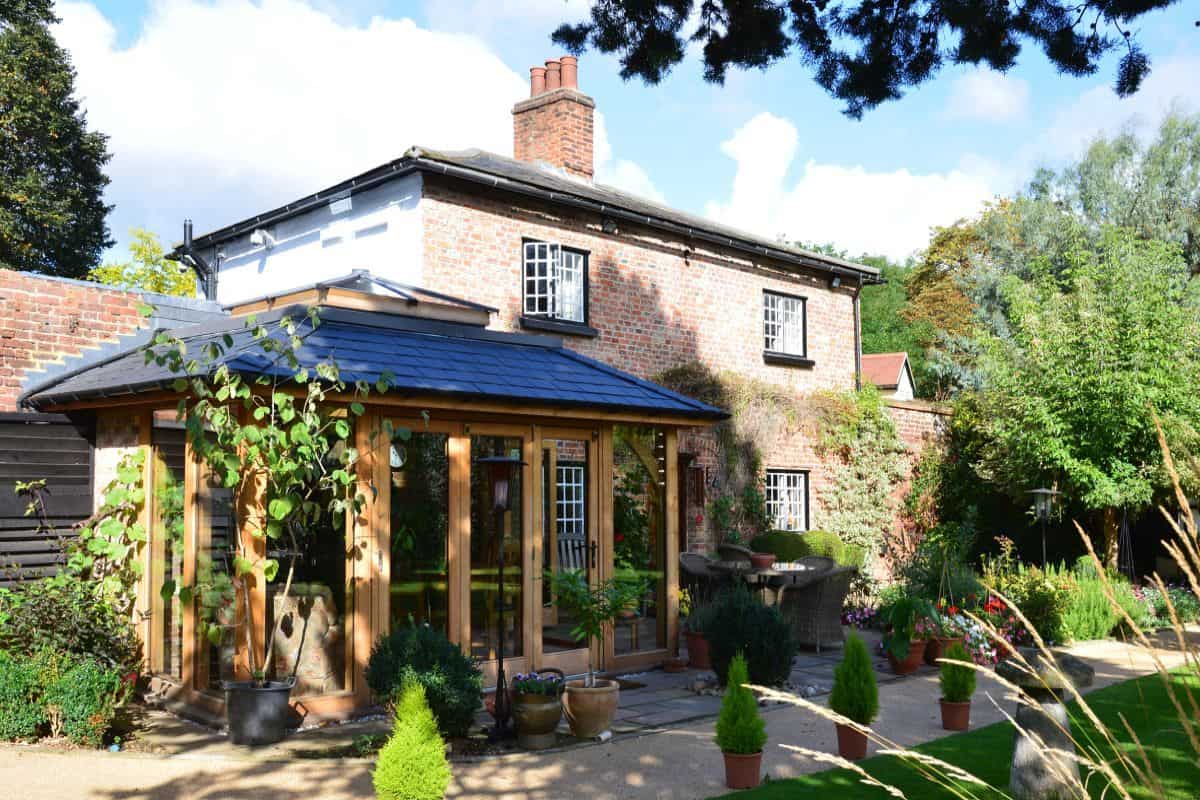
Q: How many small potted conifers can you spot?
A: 4